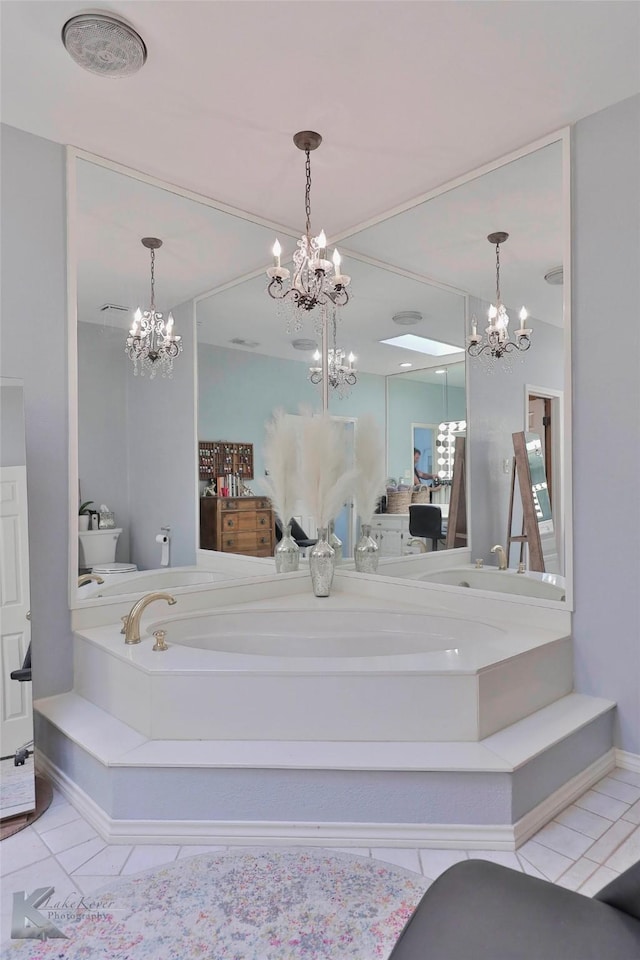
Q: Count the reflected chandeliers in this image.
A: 3